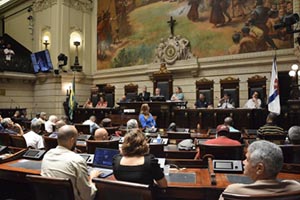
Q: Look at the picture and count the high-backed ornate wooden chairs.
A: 7